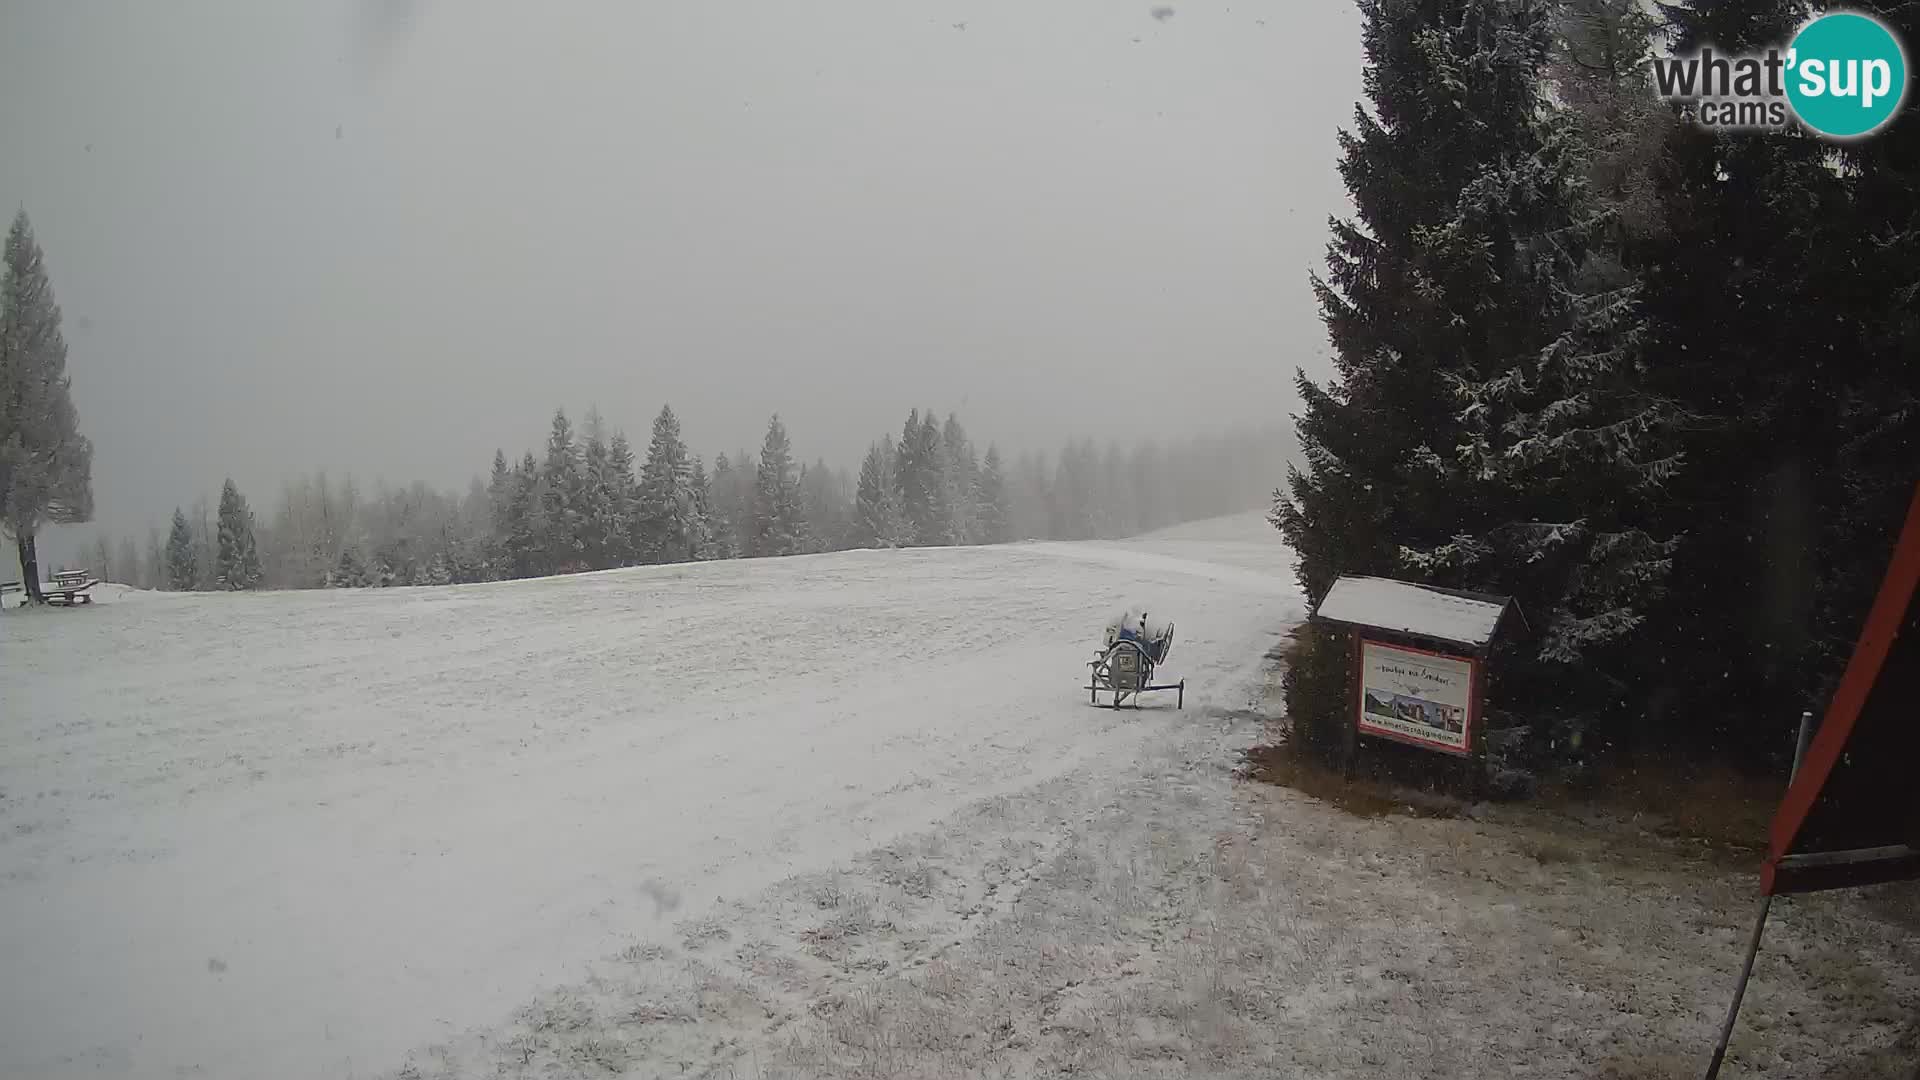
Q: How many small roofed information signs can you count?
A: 1